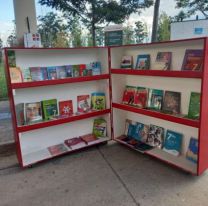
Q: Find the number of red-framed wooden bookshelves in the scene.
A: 2